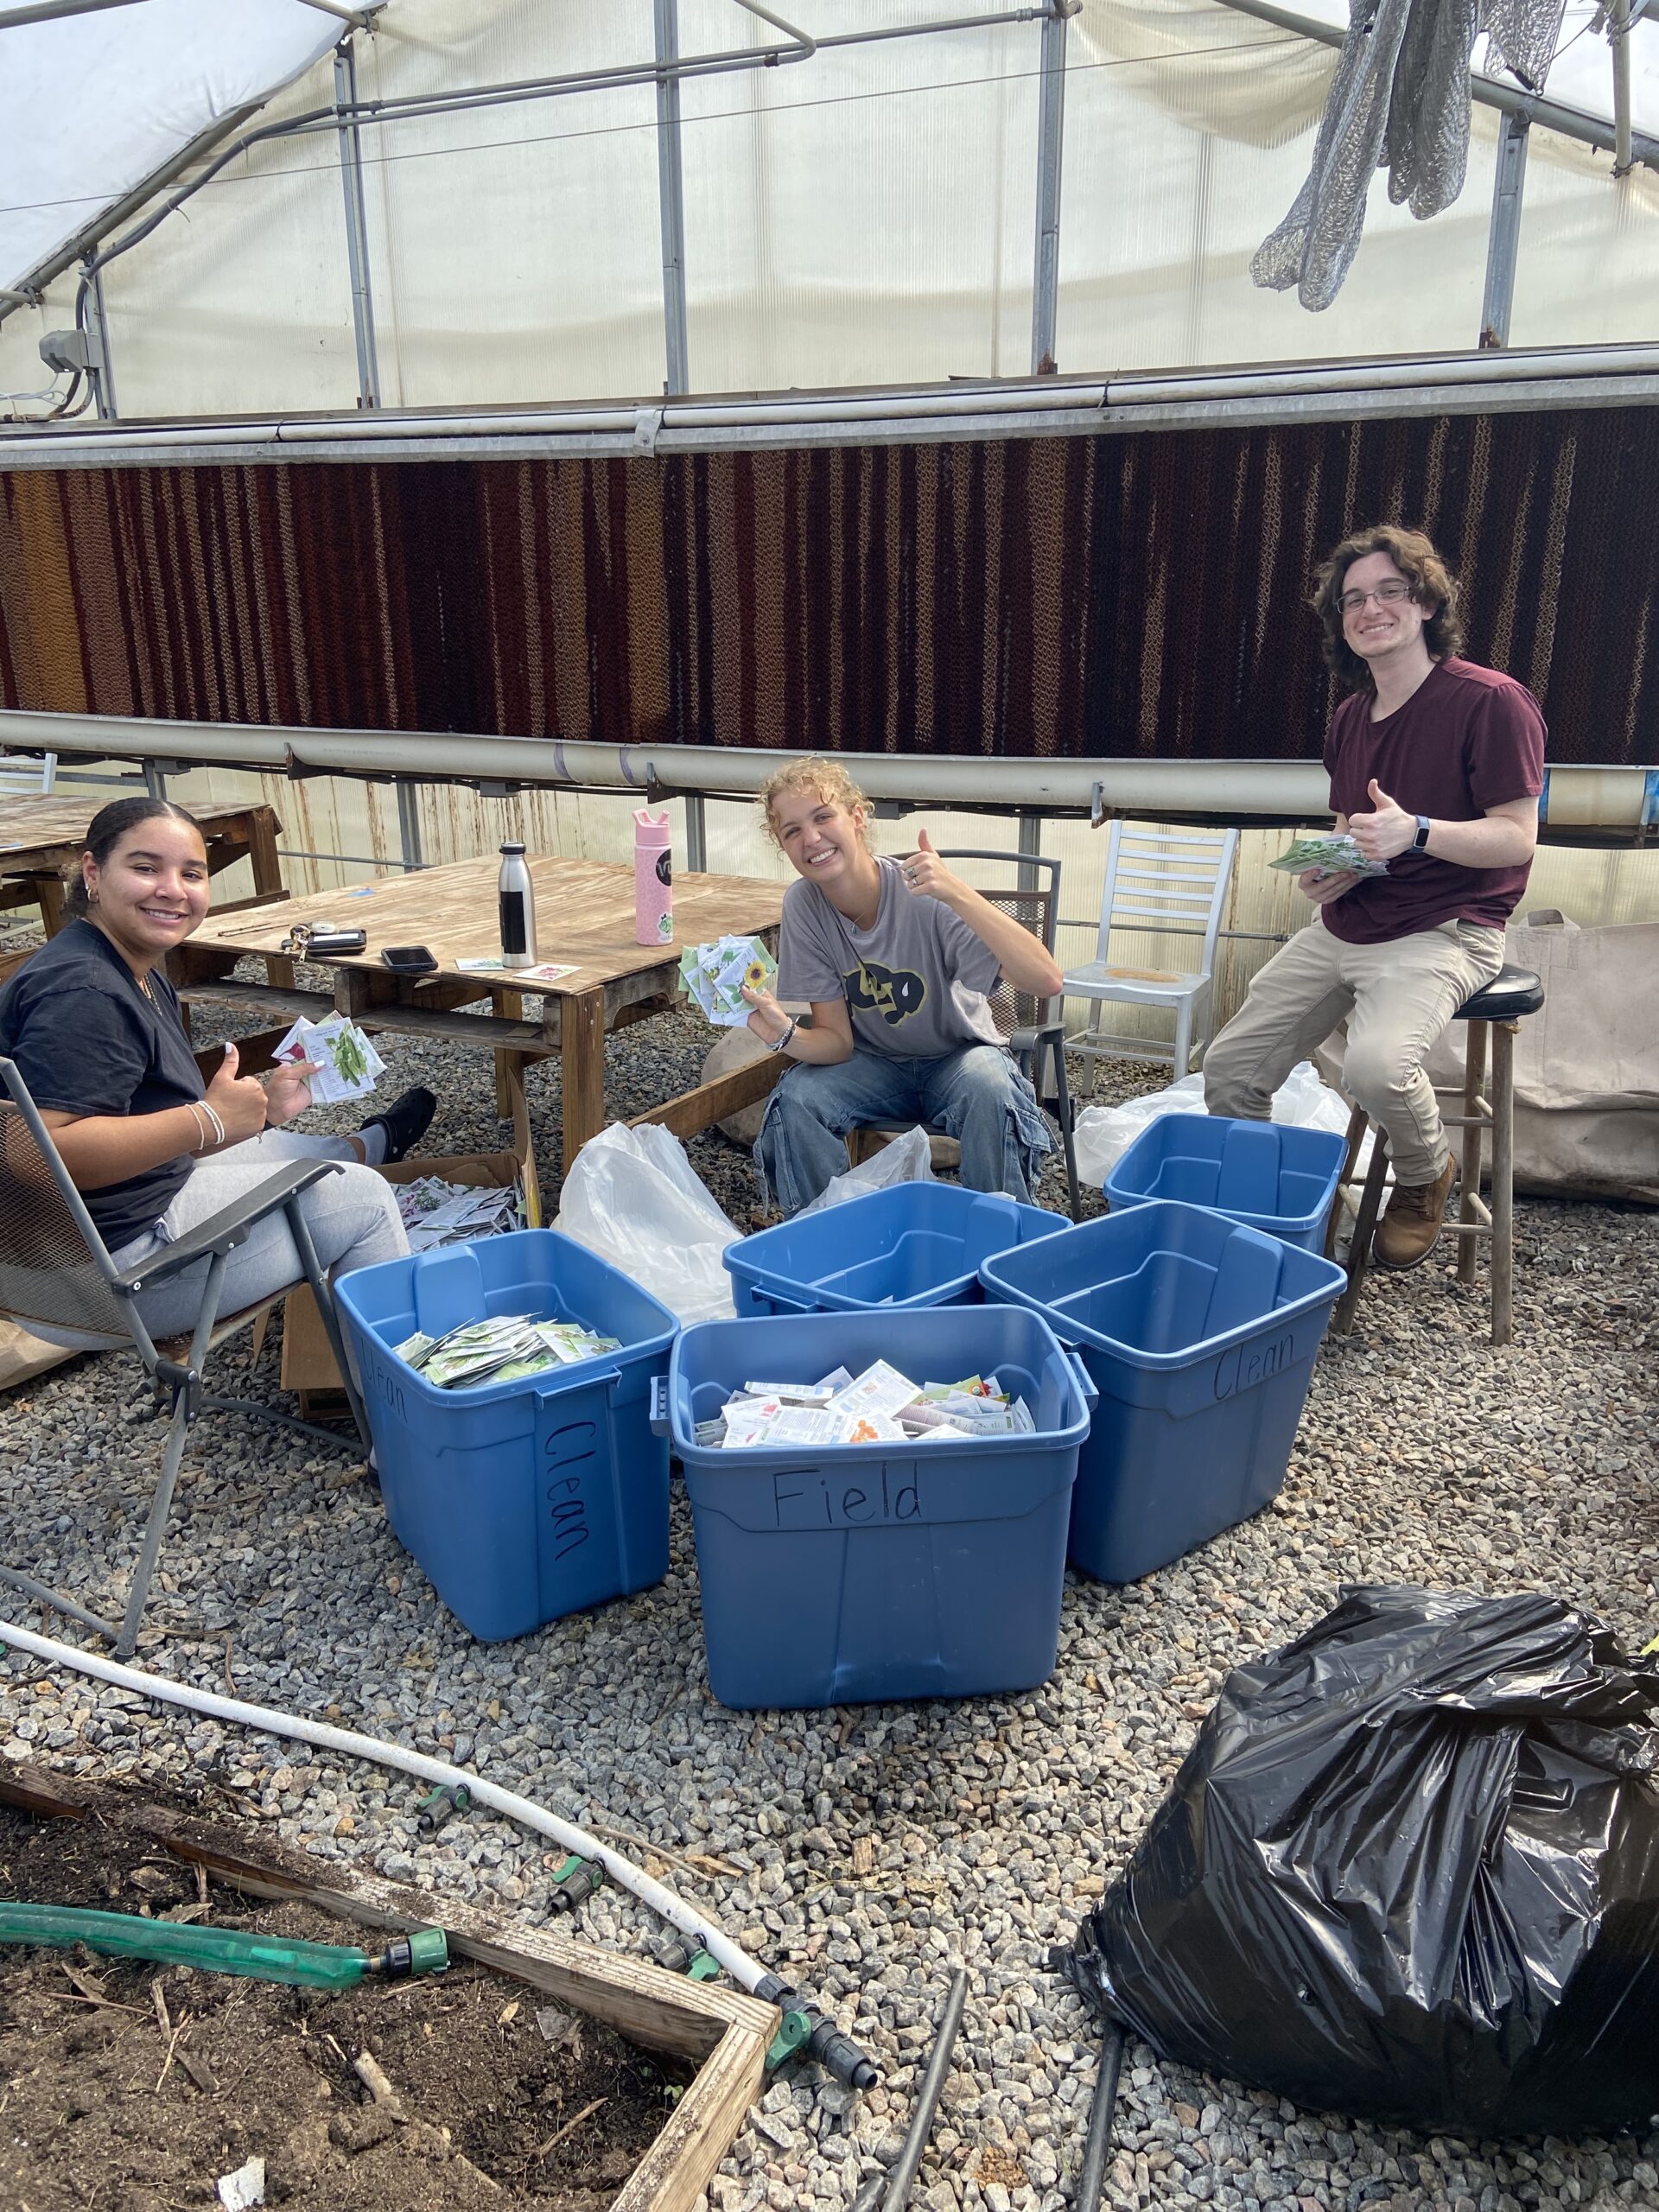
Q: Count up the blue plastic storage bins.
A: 5